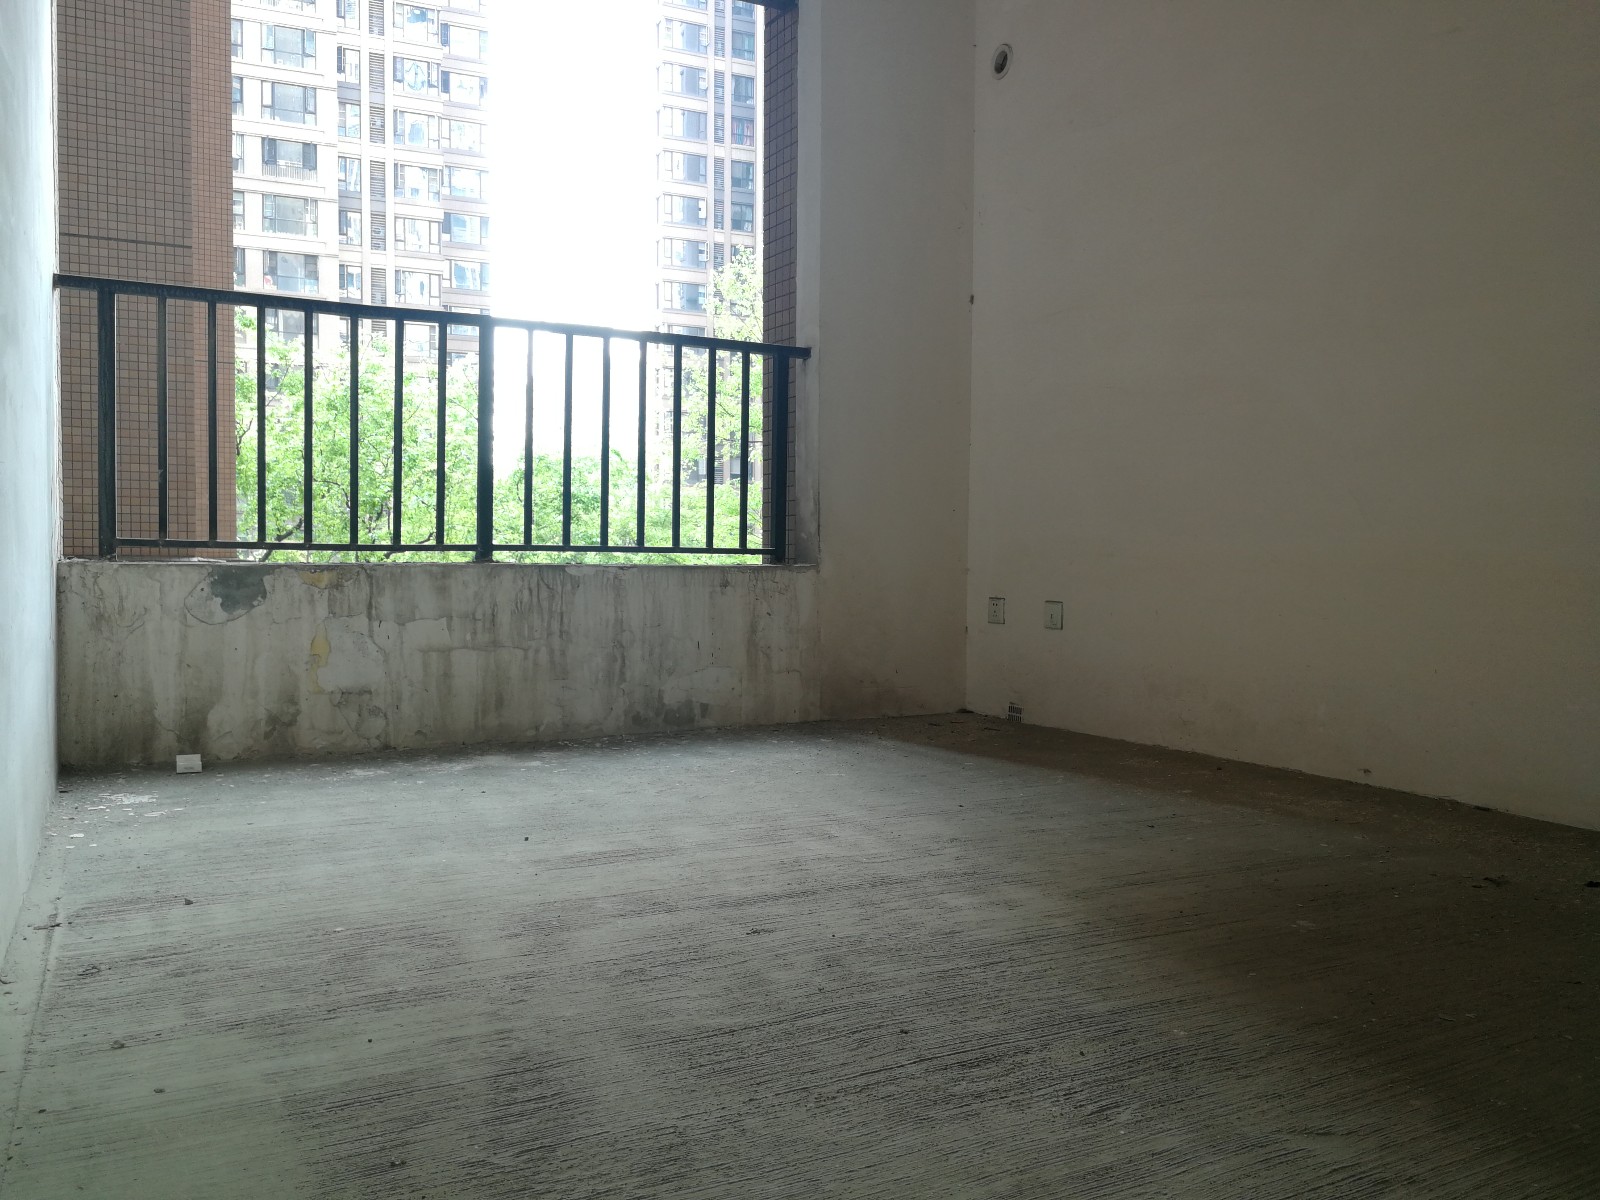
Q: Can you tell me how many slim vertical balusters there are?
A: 14